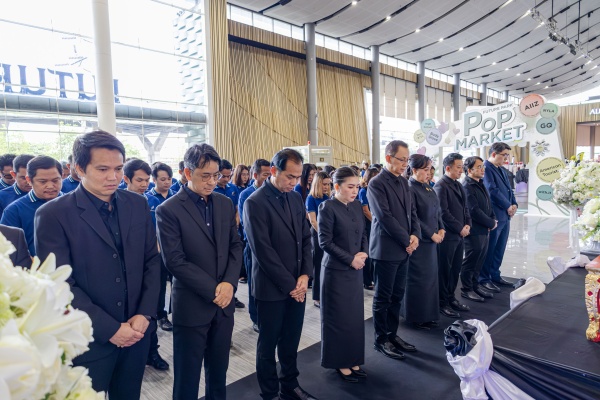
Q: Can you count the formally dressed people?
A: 9